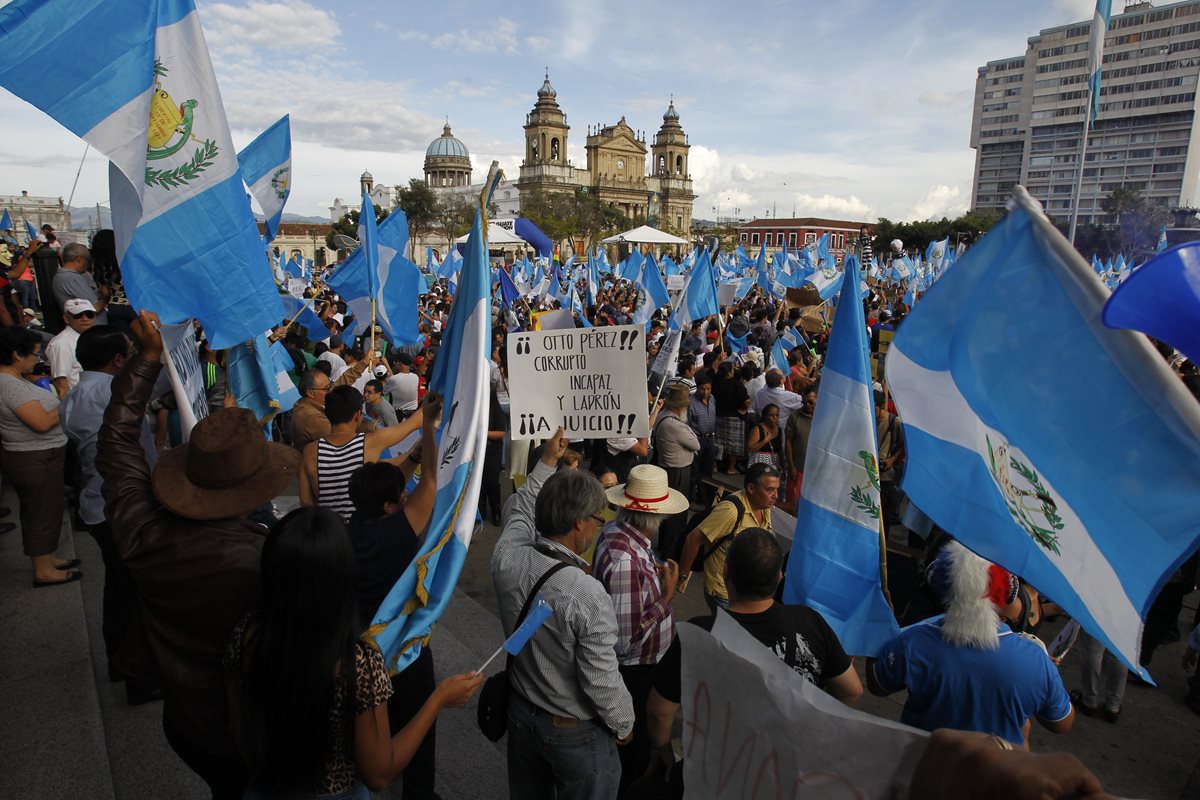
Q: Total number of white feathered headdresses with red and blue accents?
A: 1